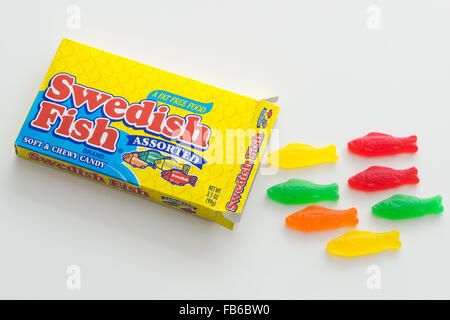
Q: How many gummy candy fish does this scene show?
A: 7